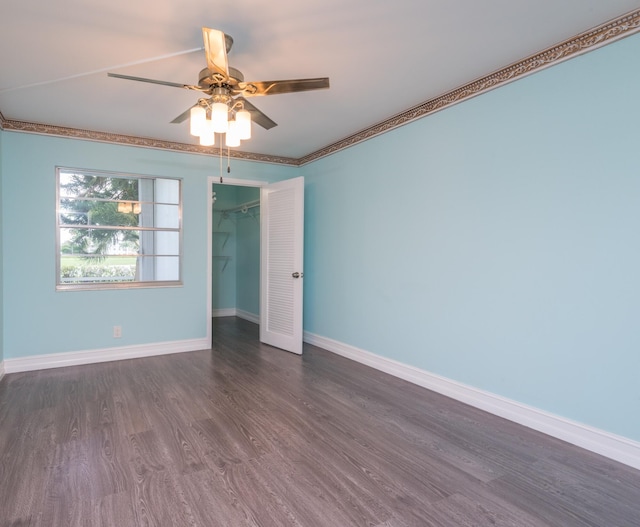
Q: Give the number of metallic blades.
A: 5